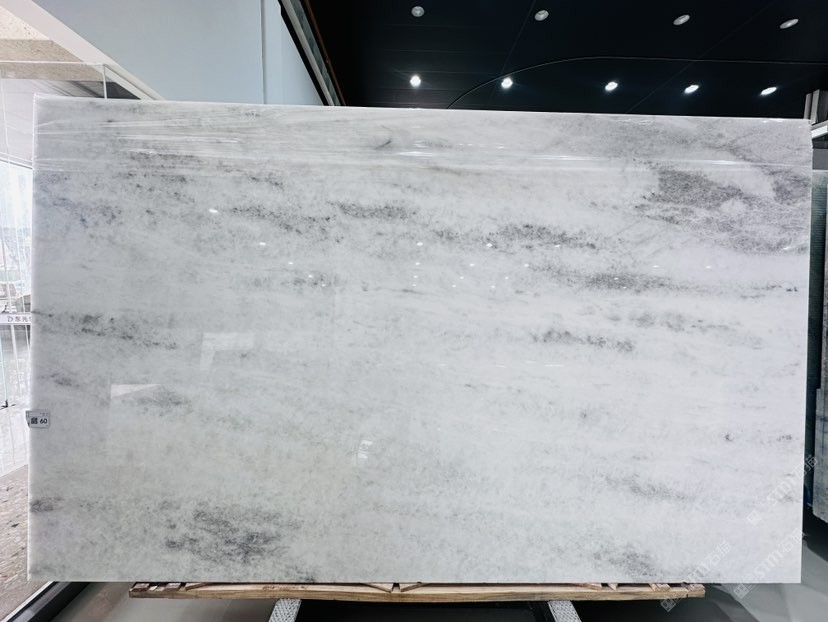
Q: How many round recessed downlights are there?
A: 9